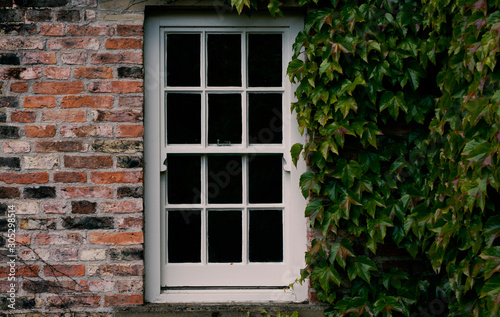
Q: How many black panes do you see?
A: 12